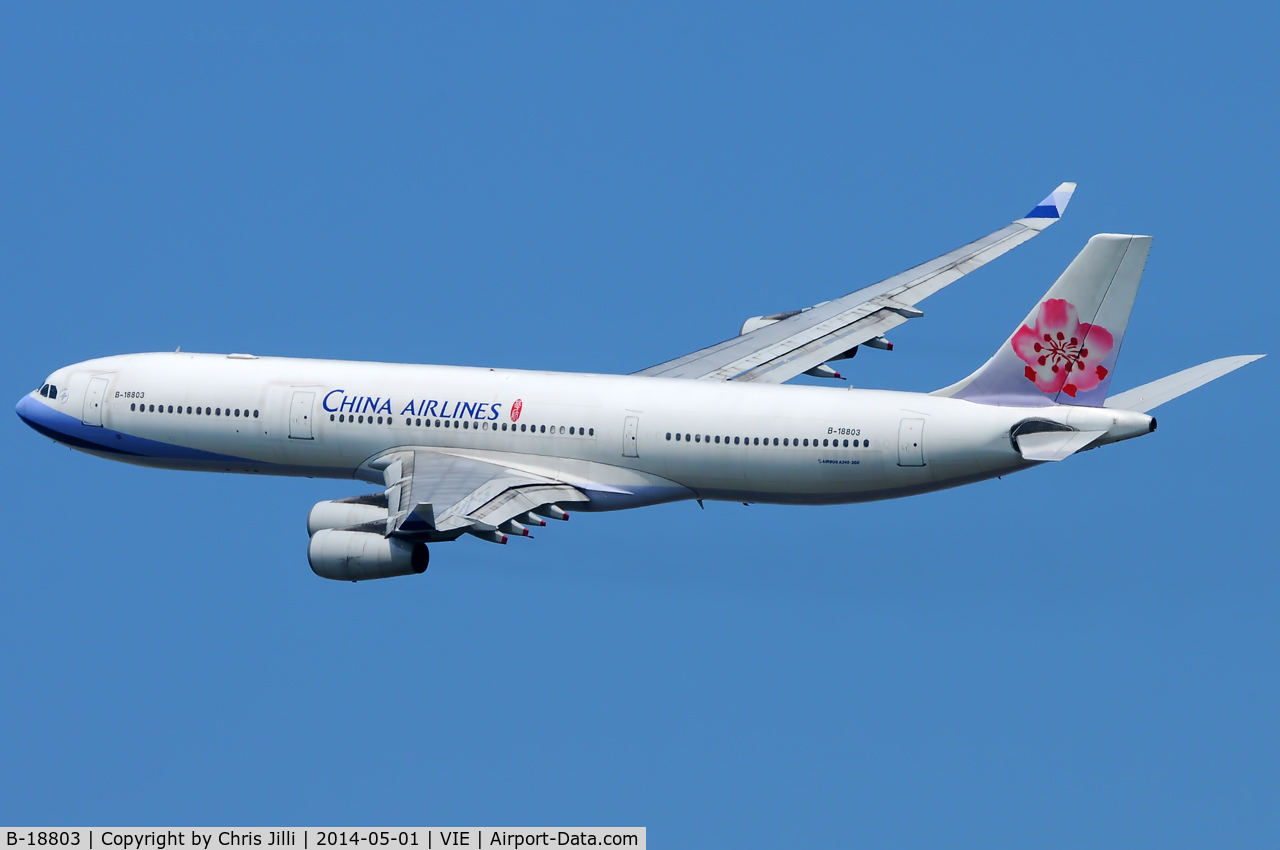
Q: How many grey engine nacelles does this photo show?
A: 3